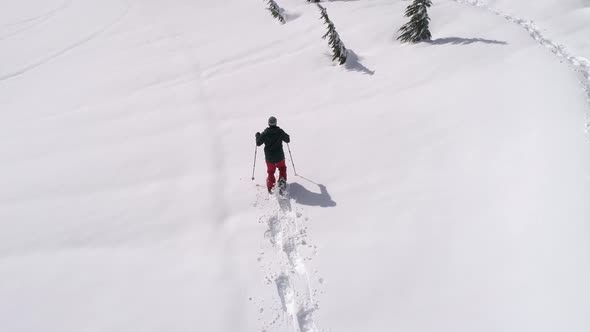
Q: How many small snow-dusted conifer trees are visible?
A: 3